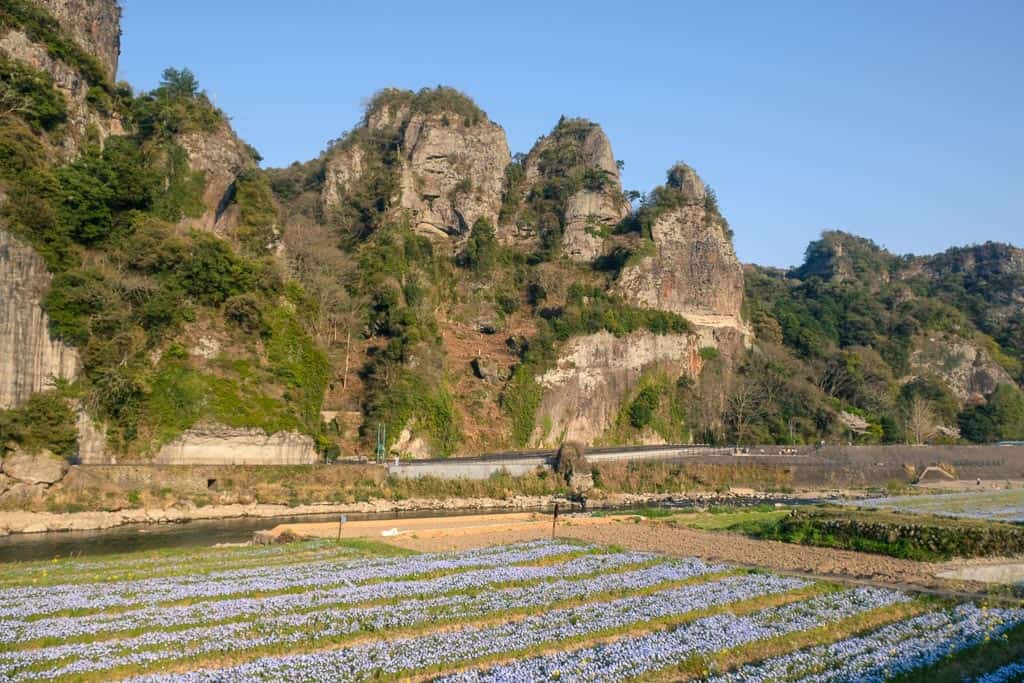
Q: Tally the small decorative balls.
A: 0